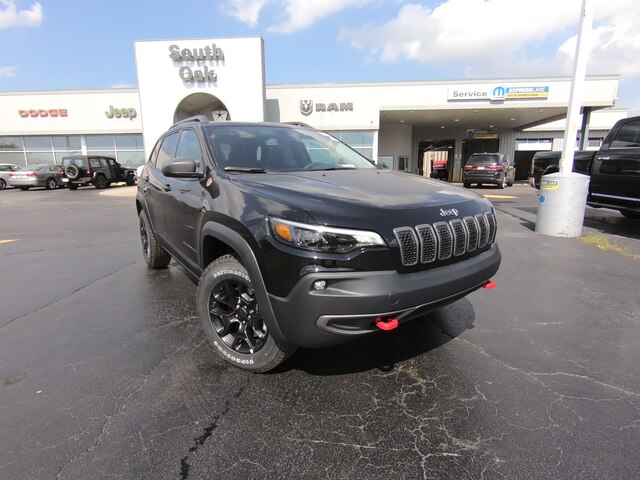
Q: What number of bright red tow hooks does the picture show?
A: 2